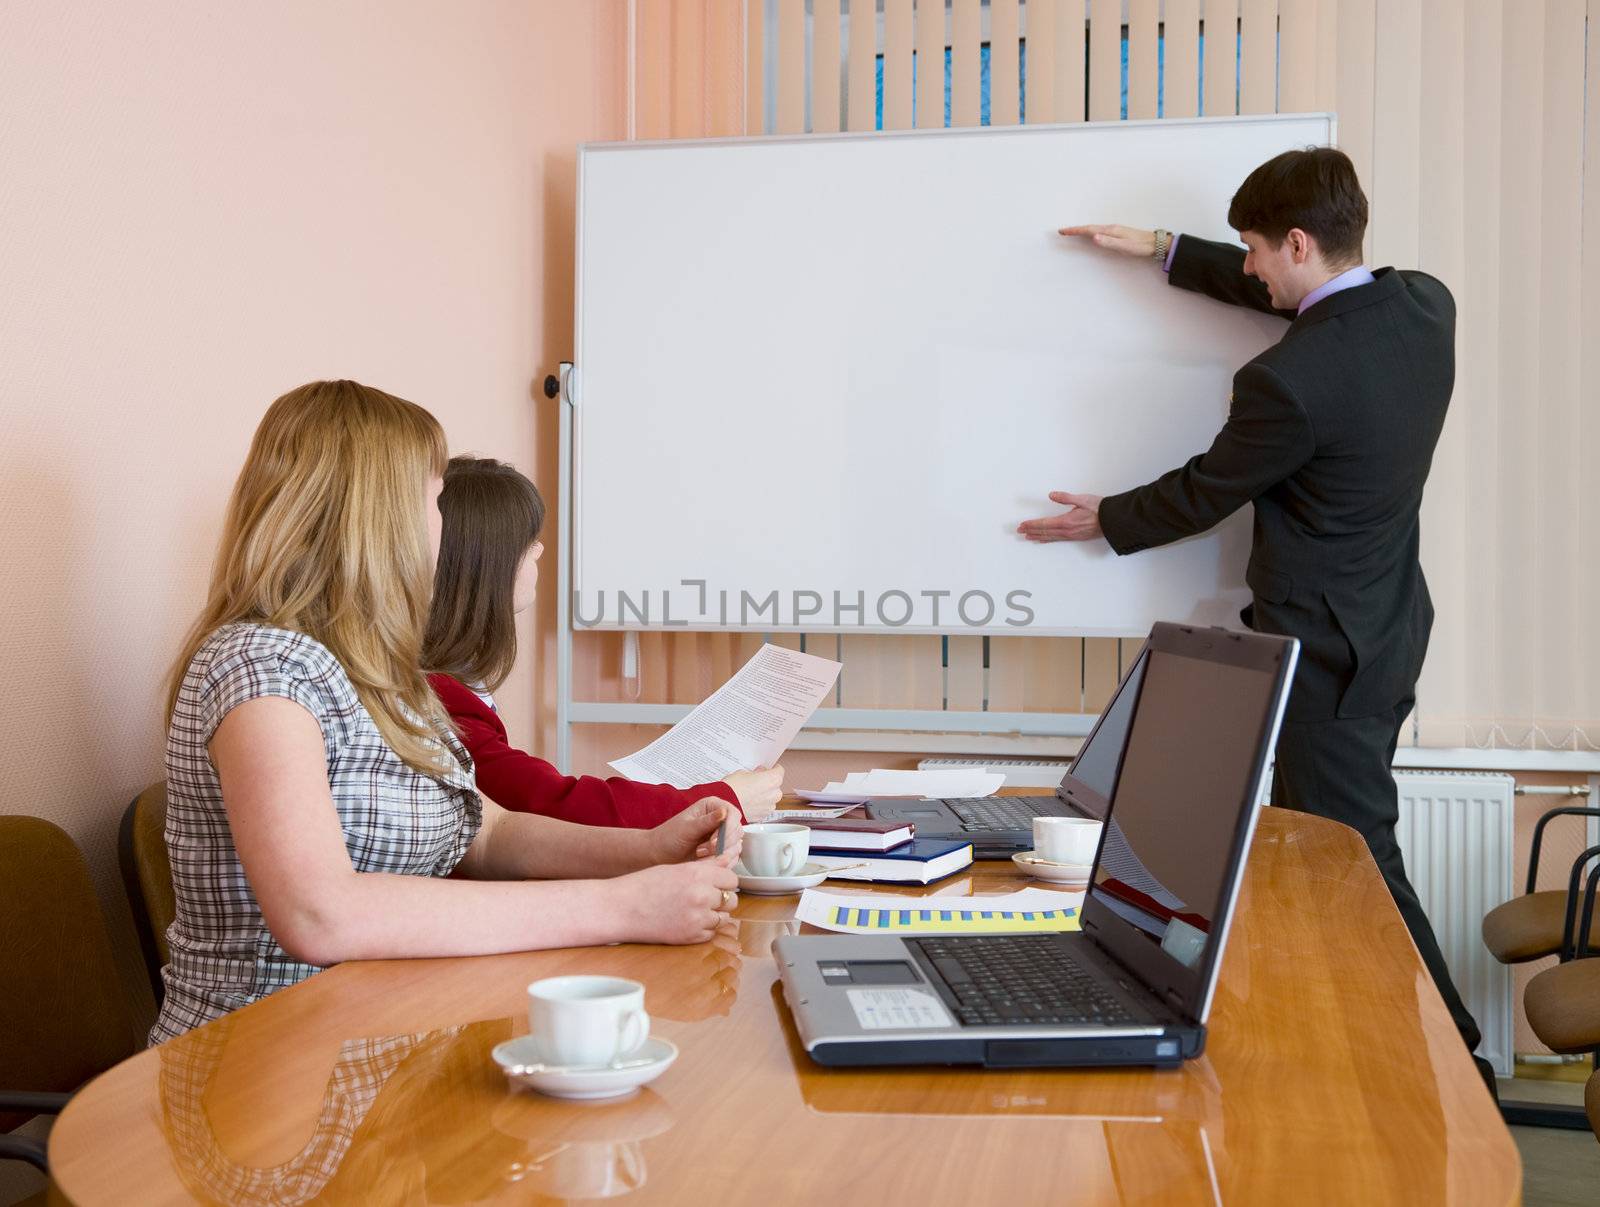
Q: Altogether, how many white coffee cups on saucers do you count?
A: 3